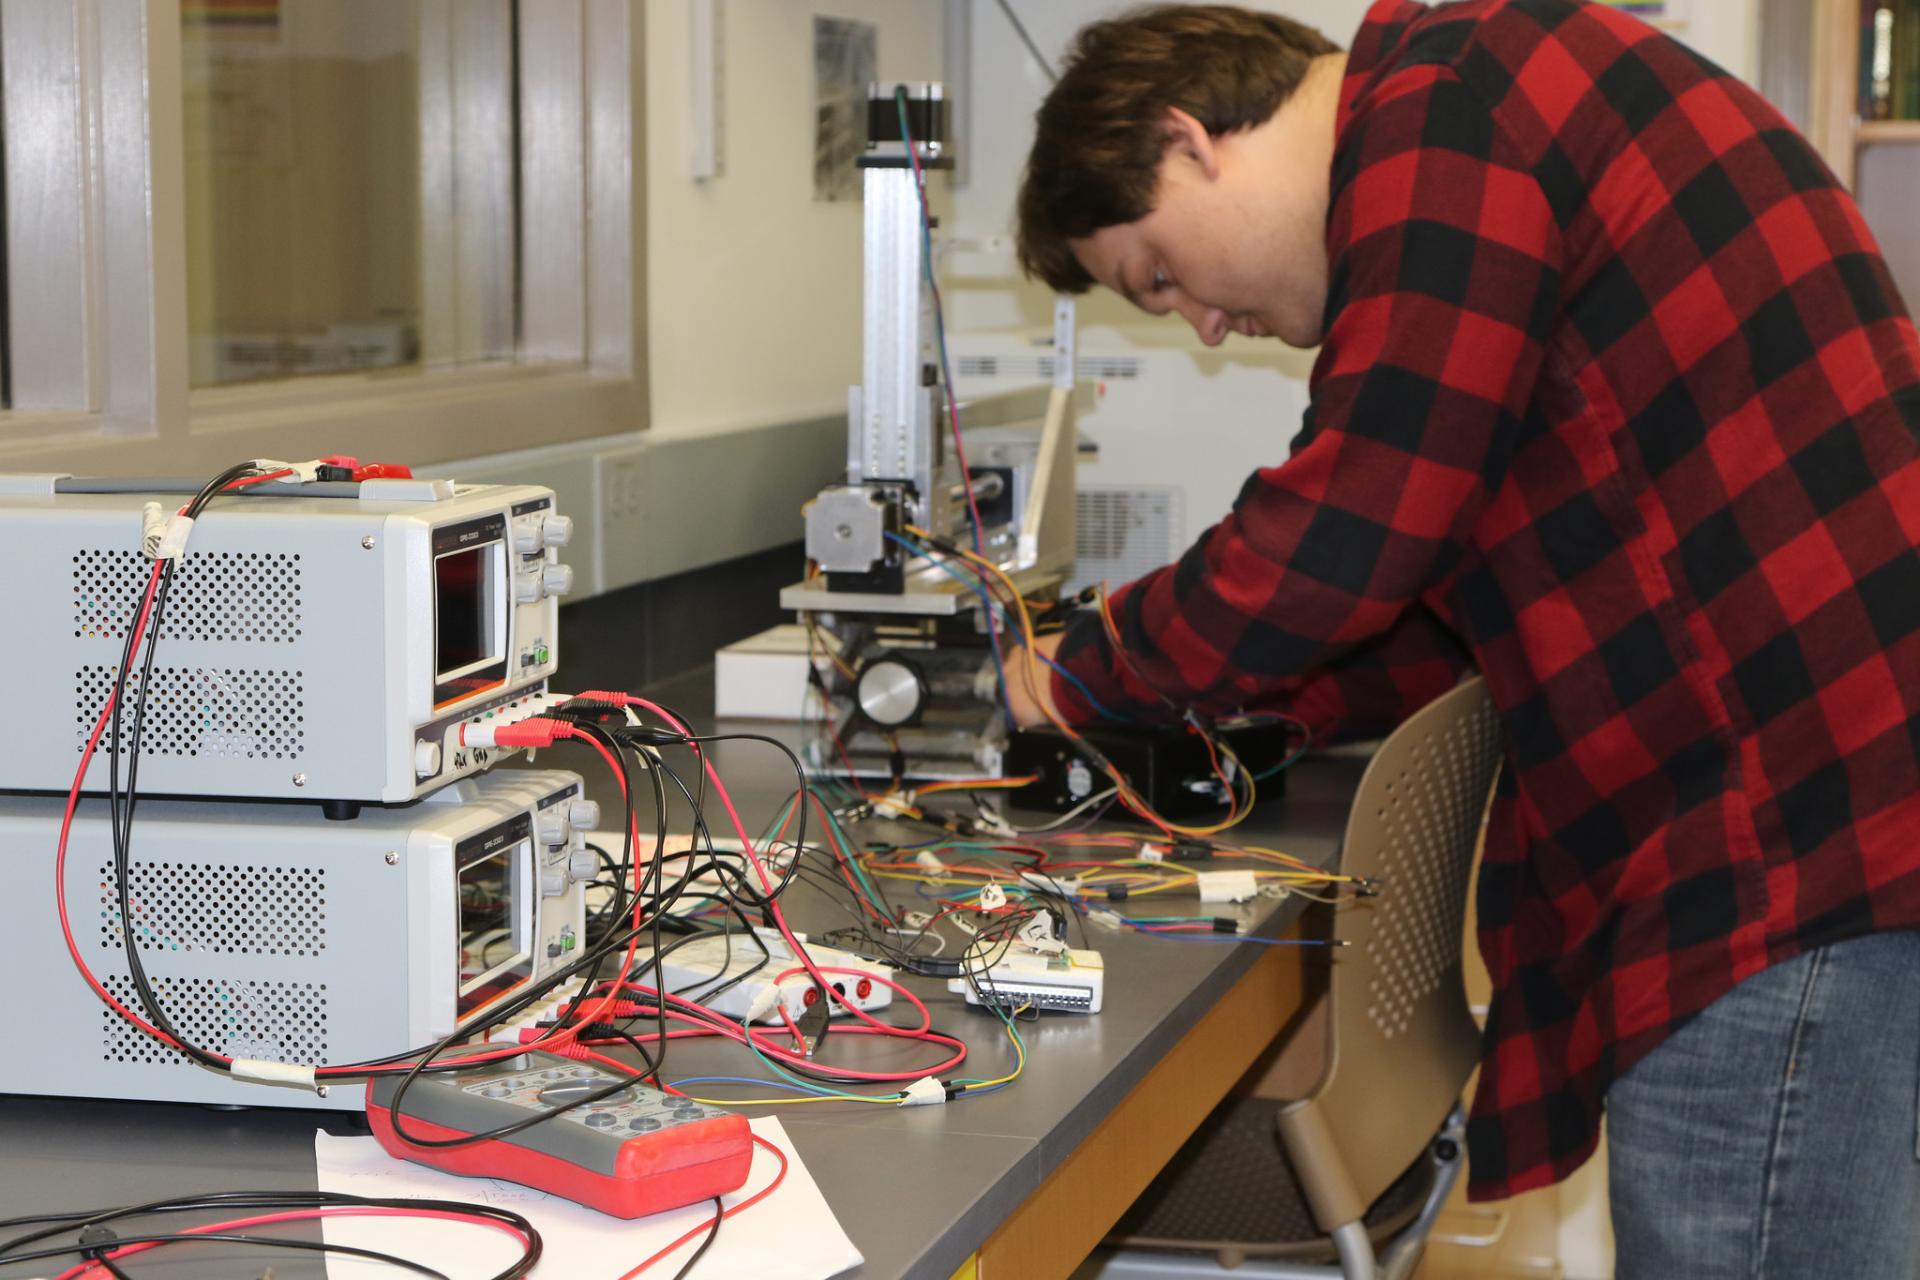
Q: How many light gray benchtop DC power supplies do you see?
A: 2